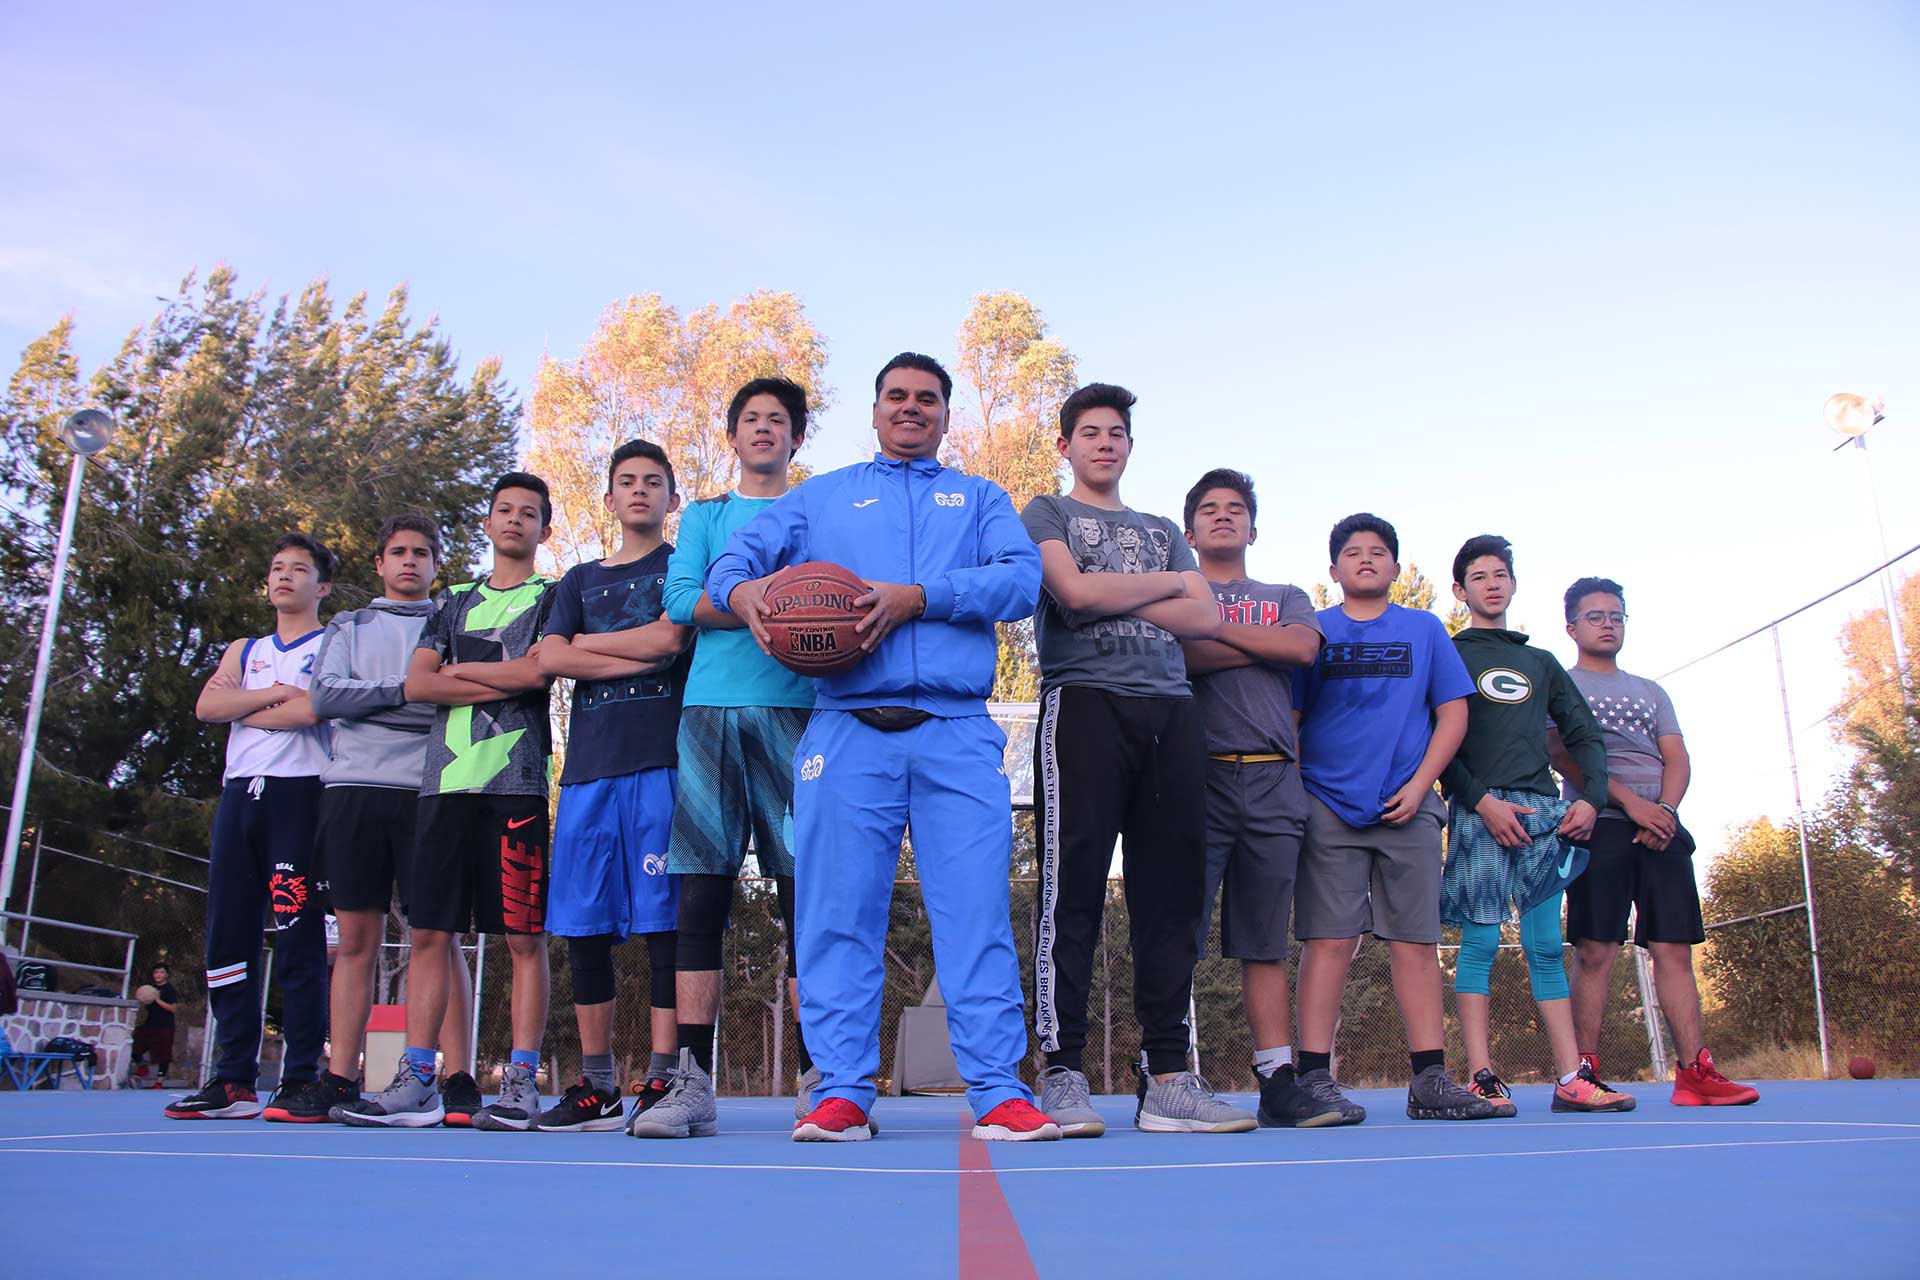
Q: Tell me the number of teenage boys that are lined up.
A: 10